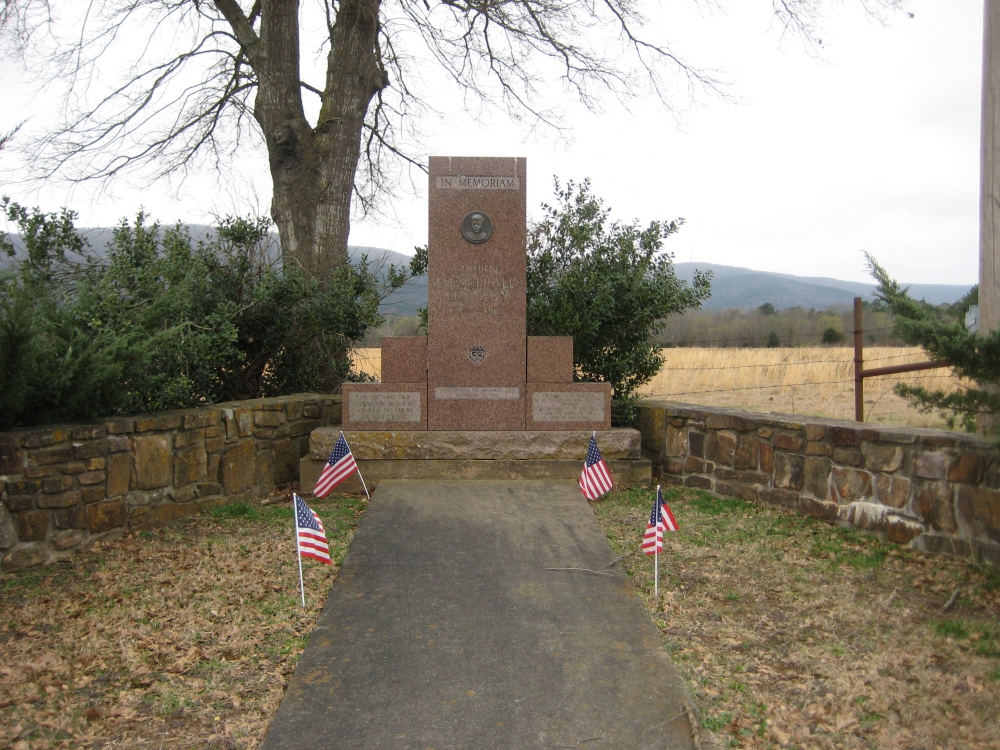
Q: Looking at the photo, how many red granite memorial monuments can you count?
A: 1